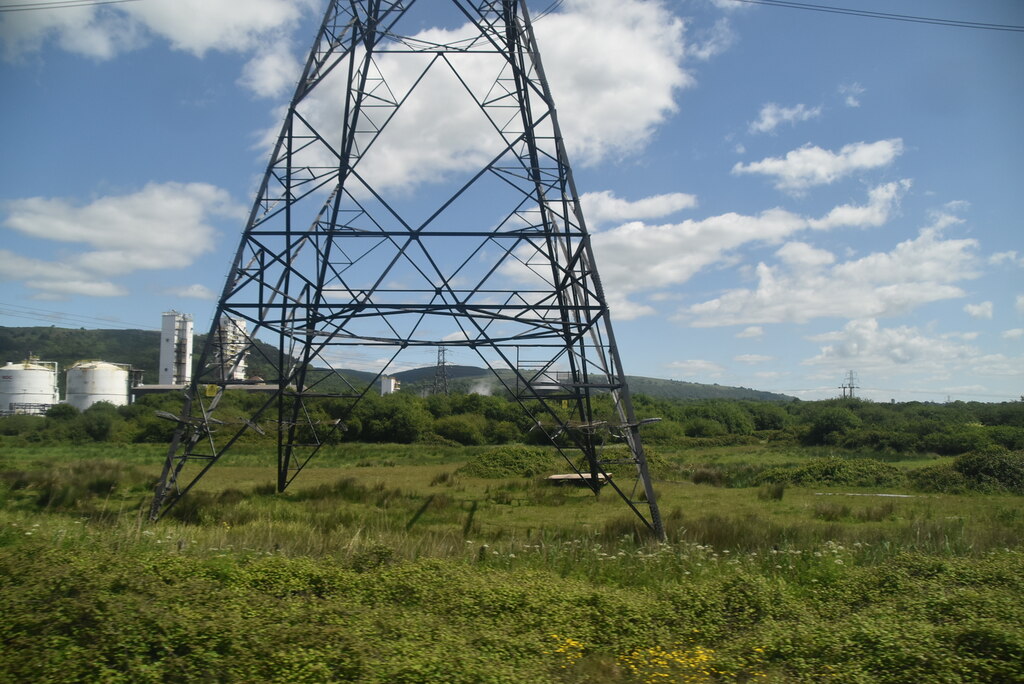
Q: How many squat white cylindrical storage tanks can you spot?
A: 2